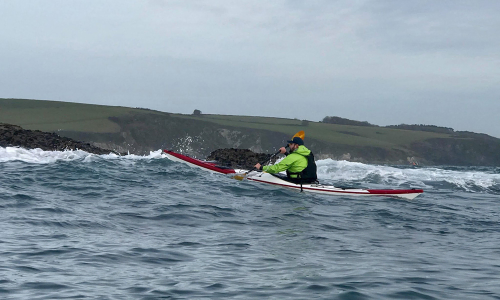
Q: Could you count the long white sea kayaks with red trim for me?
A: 1